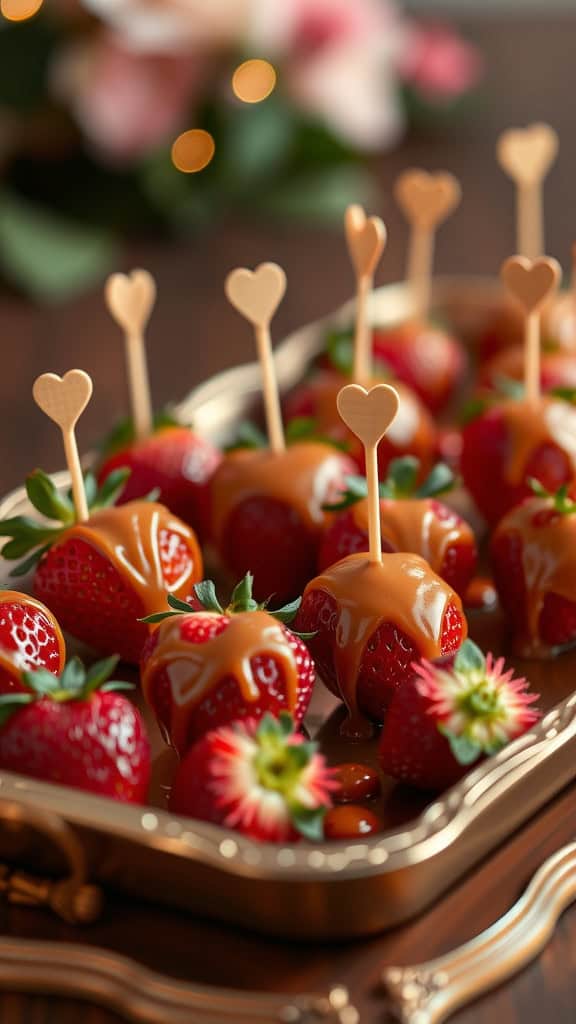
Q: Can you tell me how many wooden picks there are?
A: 8